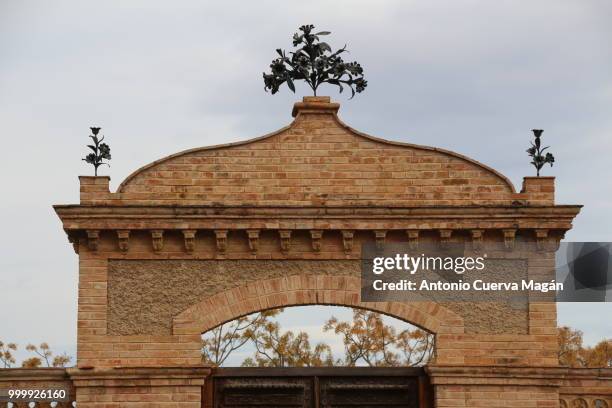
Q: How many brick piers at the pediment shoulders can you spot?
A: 2